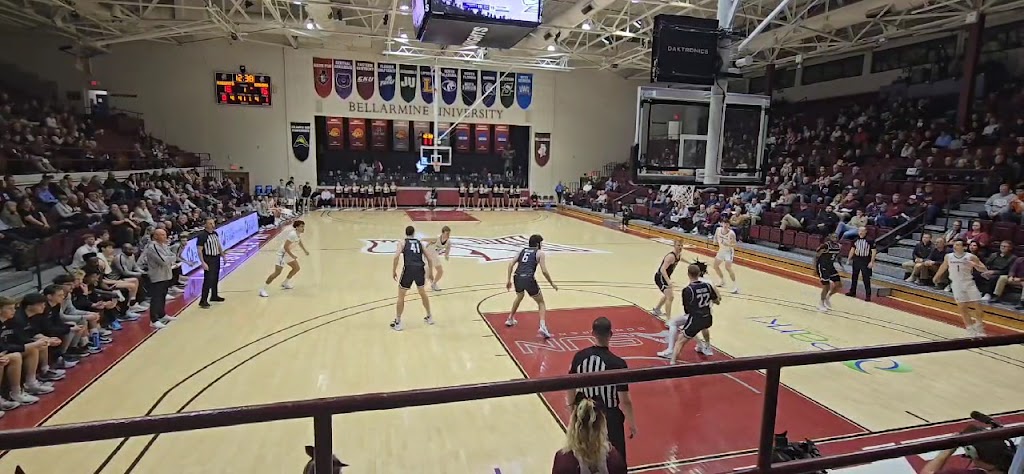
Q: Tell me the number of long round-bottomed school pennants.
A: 13